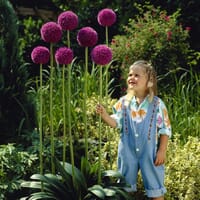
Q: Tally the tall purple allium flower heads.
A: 7